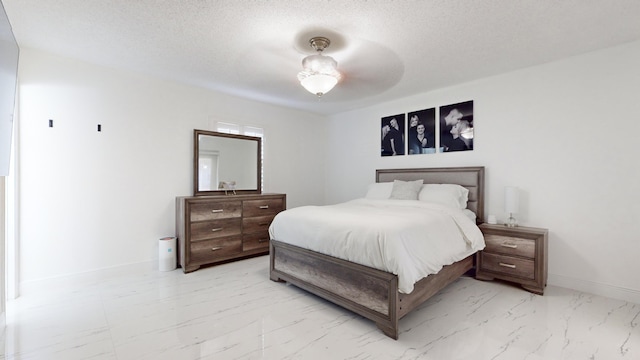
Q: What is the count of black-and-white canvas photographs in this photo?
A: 3